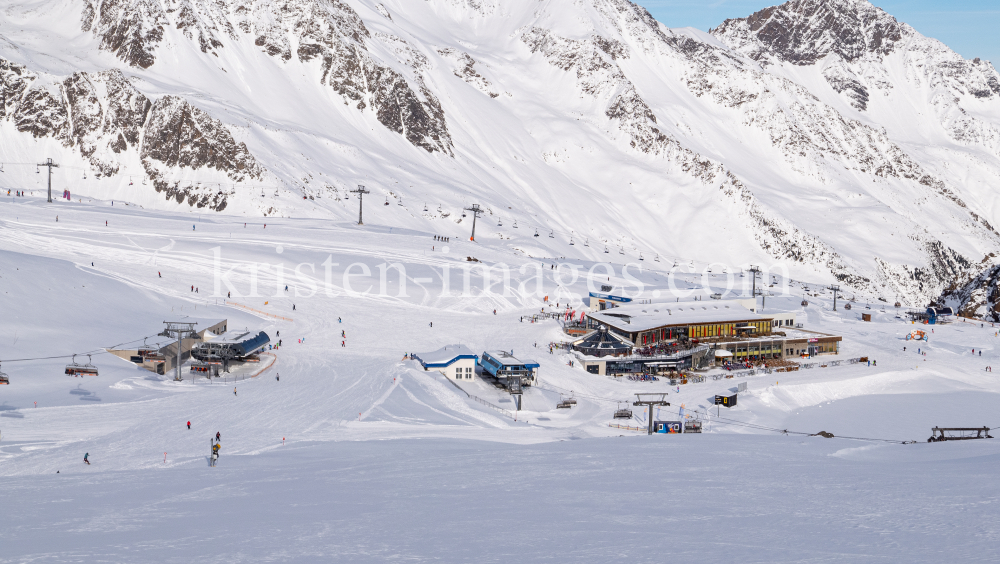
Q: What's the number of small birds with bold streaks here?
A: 0